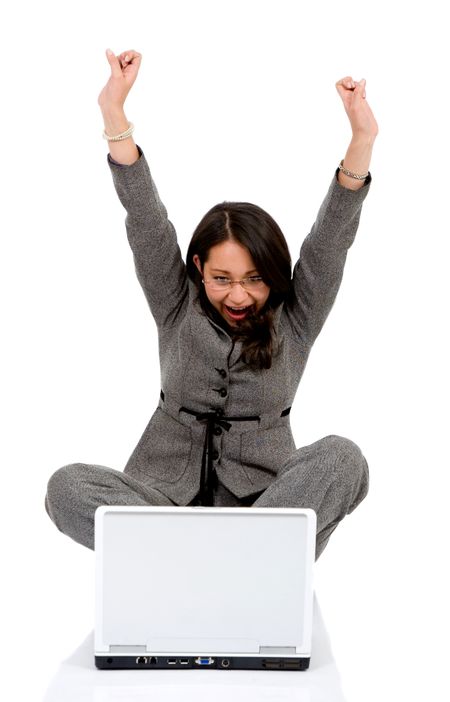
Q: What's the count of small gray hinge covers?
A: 2